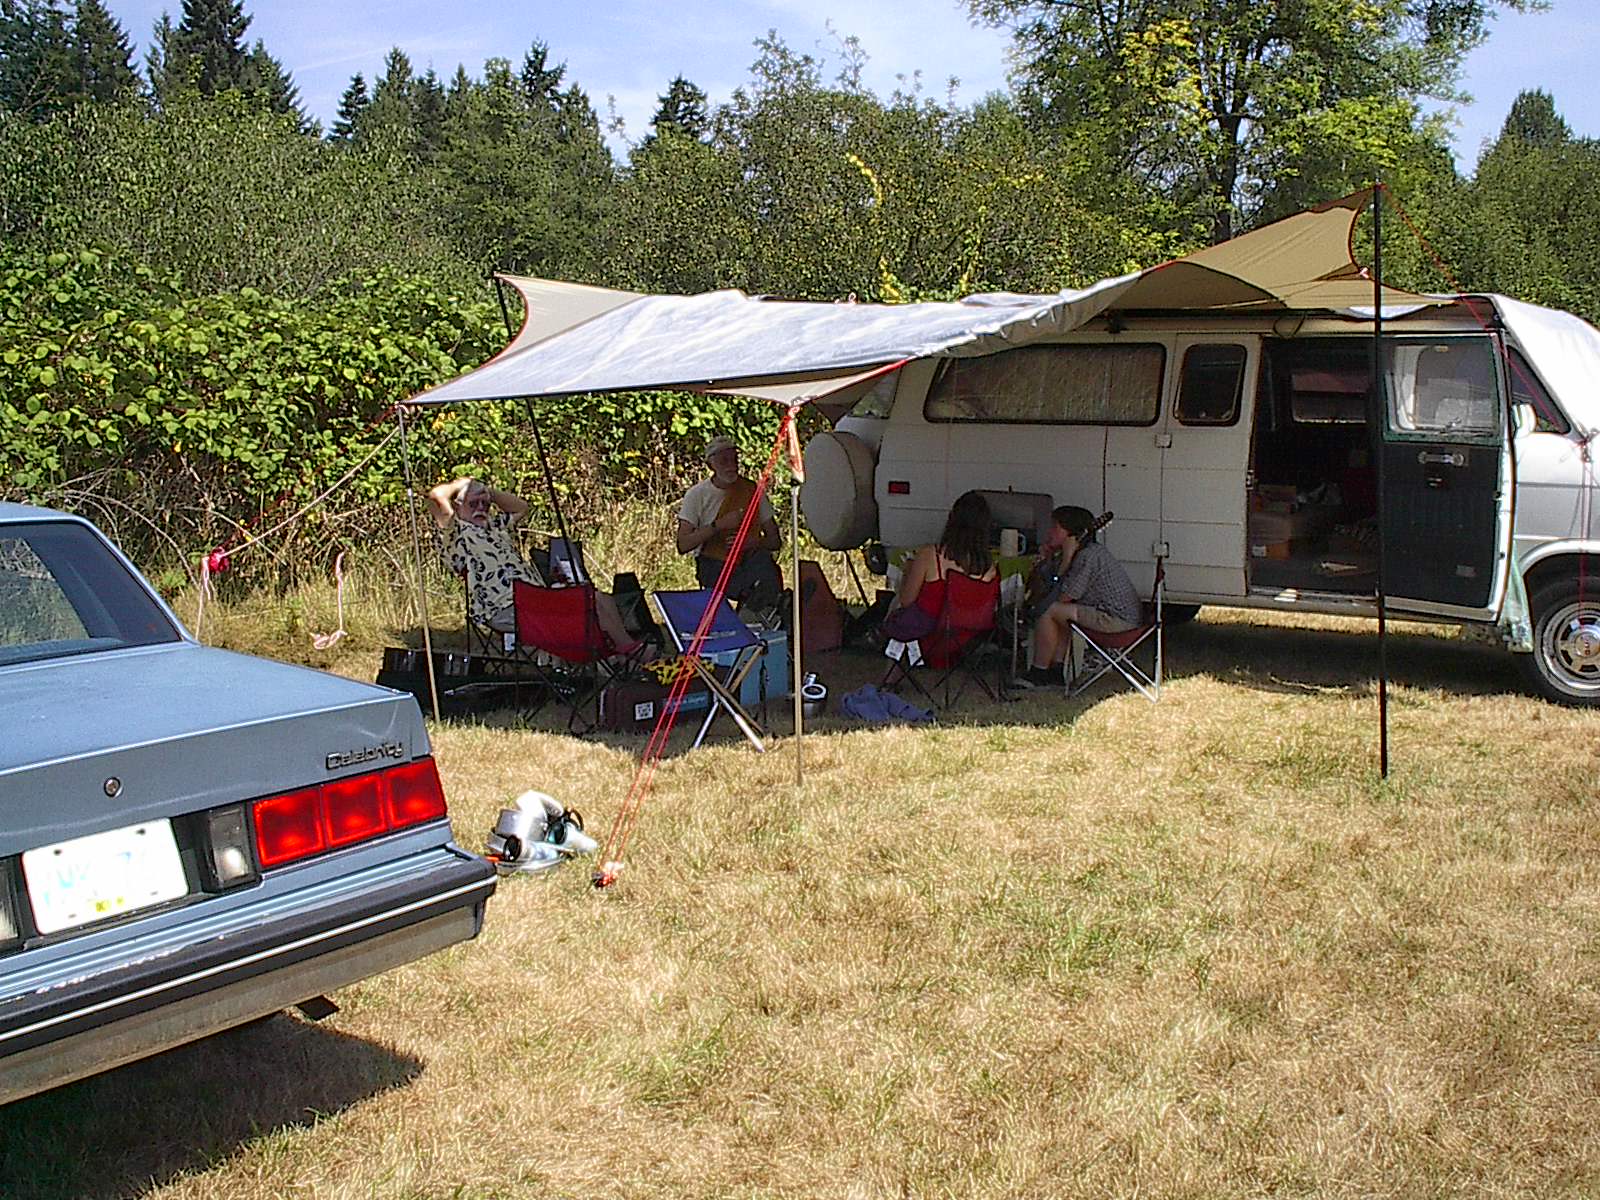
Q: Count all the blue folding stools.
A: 1